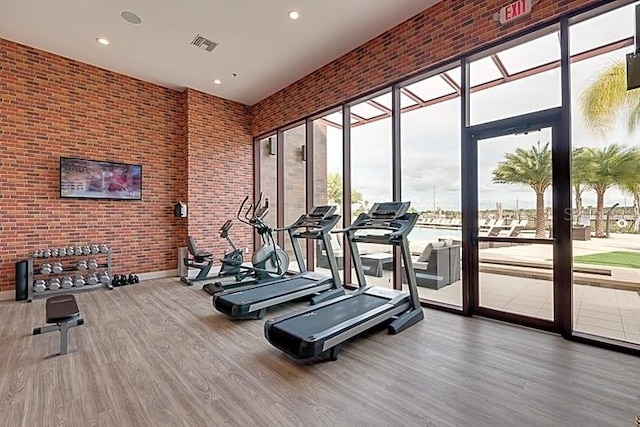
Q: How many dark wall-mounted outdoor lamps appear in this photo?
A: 2